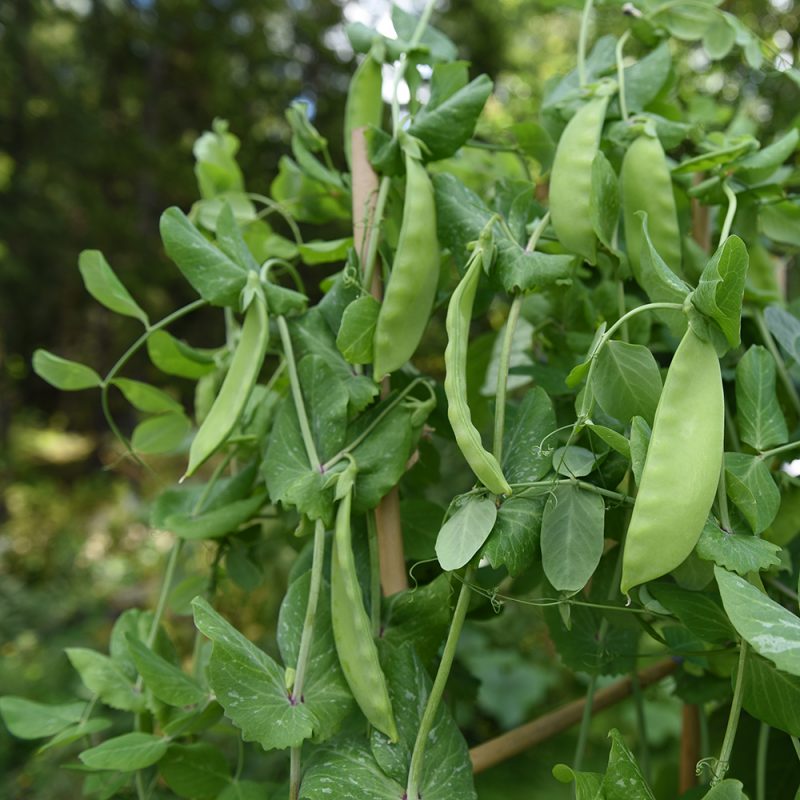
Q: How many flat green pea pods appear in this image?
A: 8